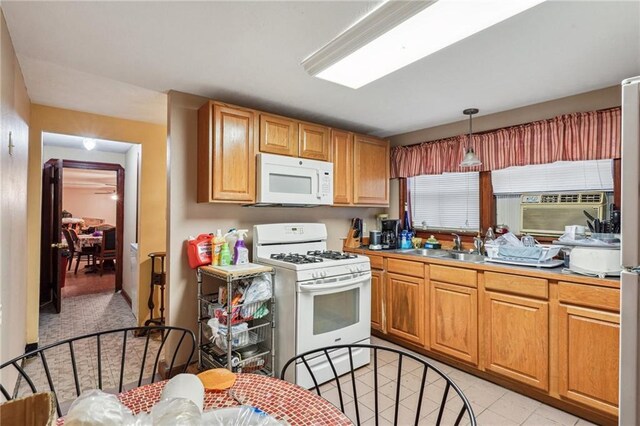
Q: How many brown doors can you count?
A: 1